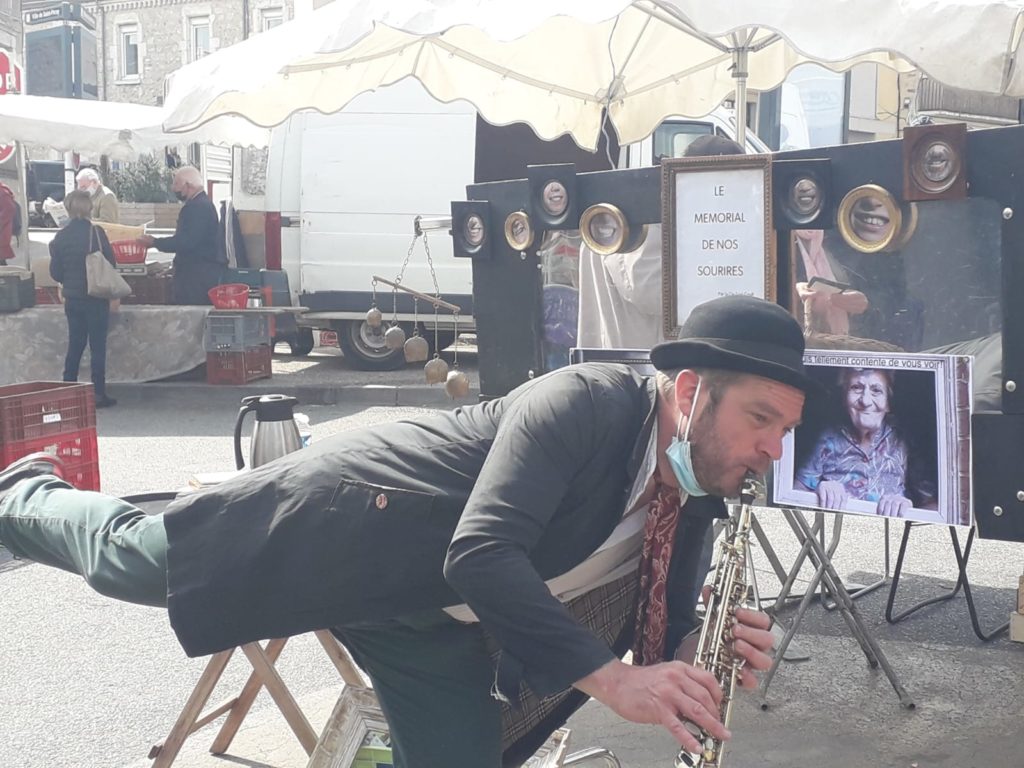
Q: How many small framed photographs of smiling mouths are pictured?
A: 7